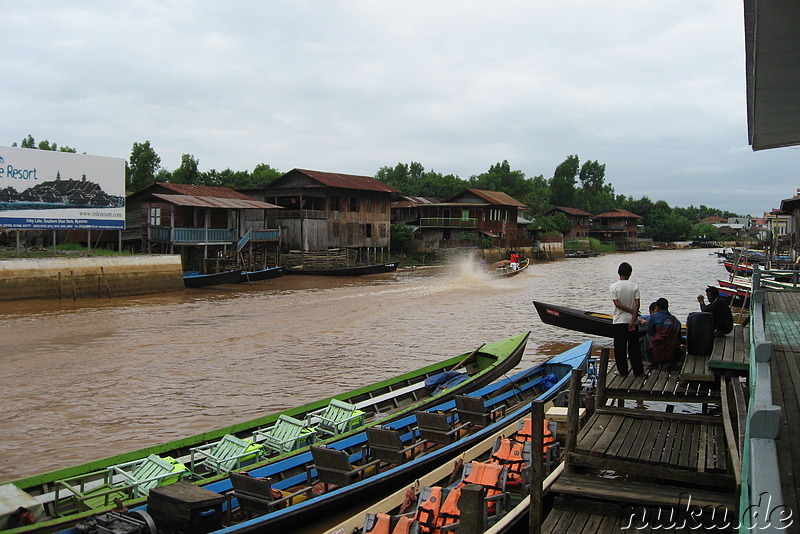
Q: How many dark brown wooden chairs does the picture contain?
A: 5